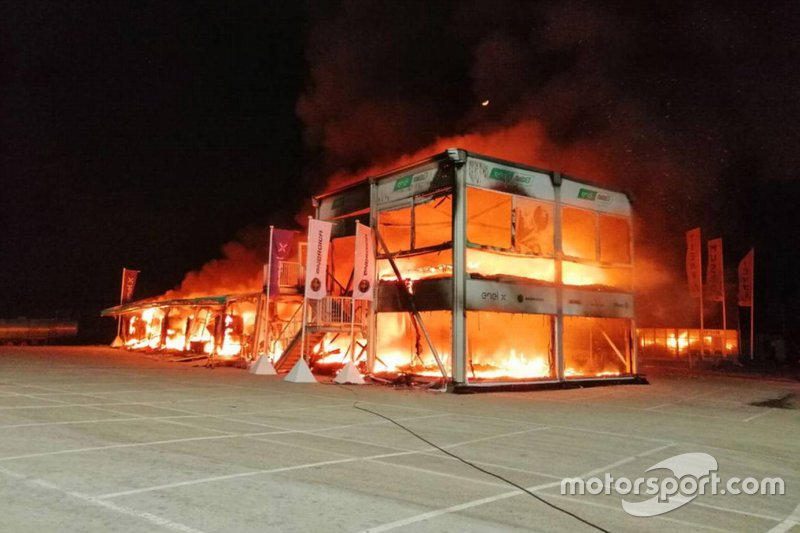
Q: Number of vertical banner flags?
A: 7